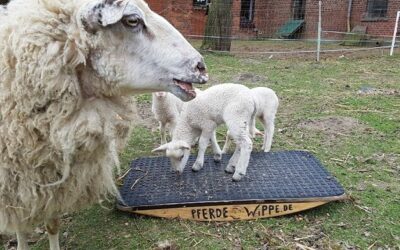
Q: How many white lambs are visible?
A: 3